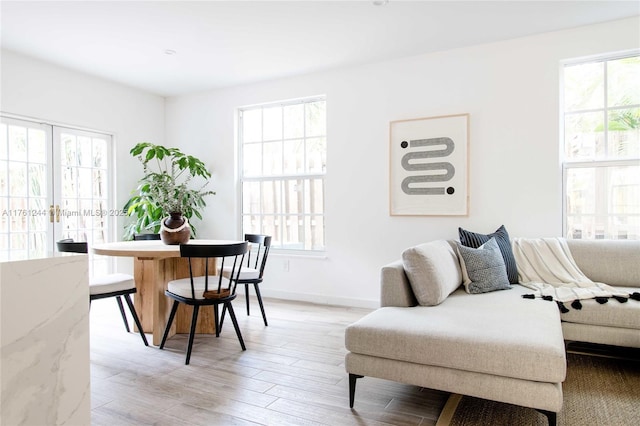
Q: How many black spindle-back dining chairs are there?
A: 4